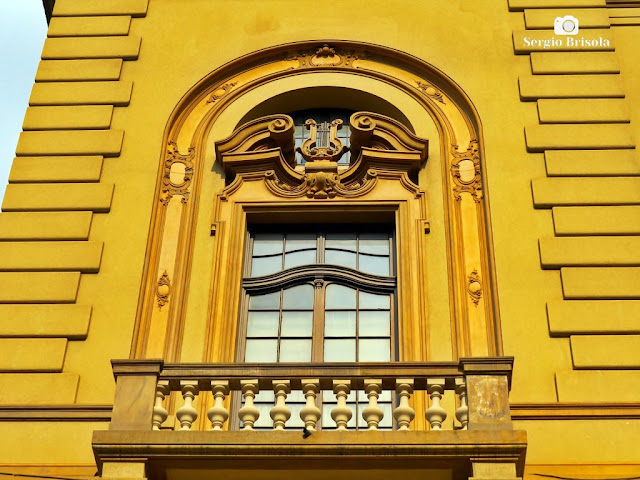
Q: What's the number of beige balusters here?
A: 11